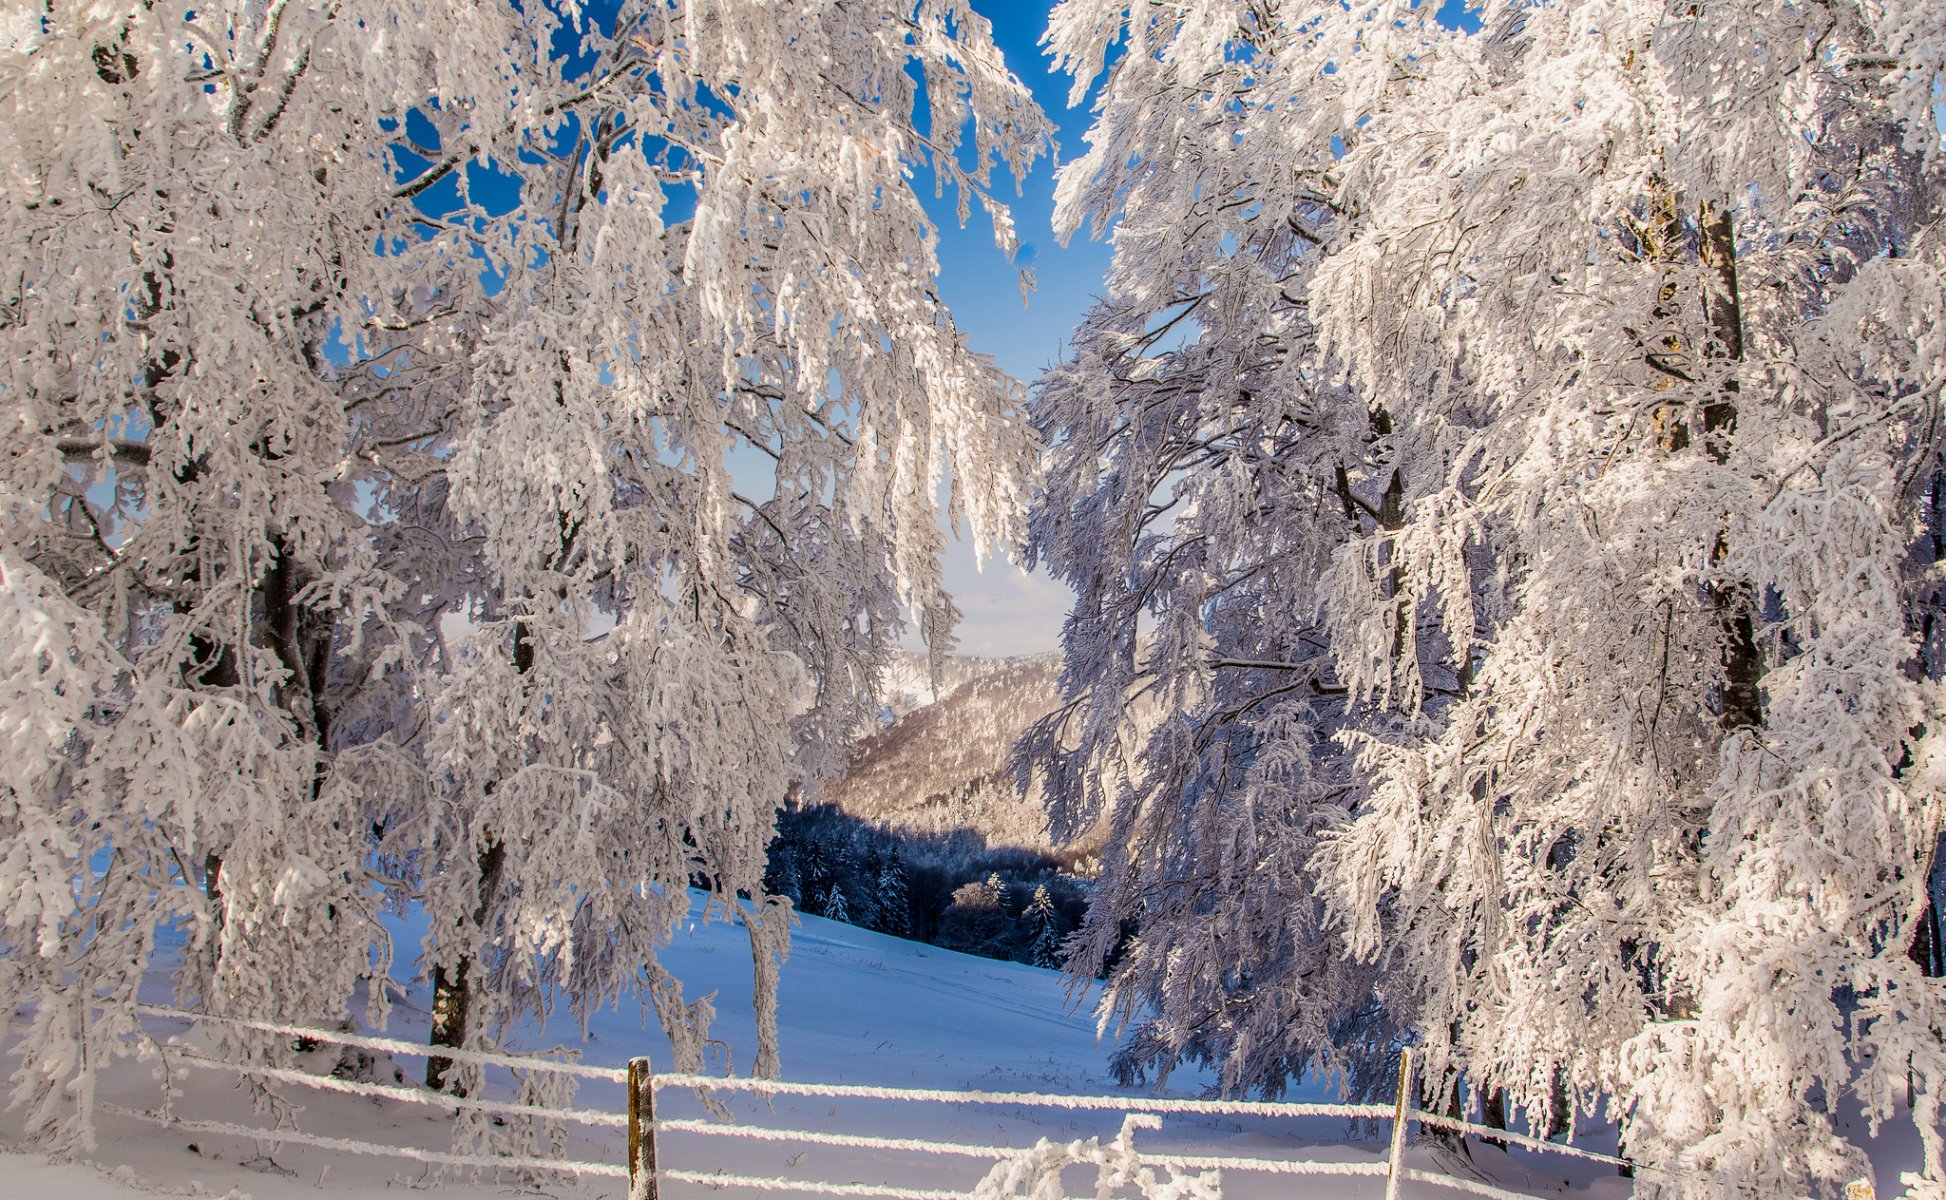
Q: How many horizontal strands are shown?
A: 3